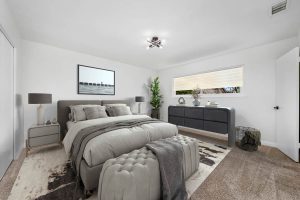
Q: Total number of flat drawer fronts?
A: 8